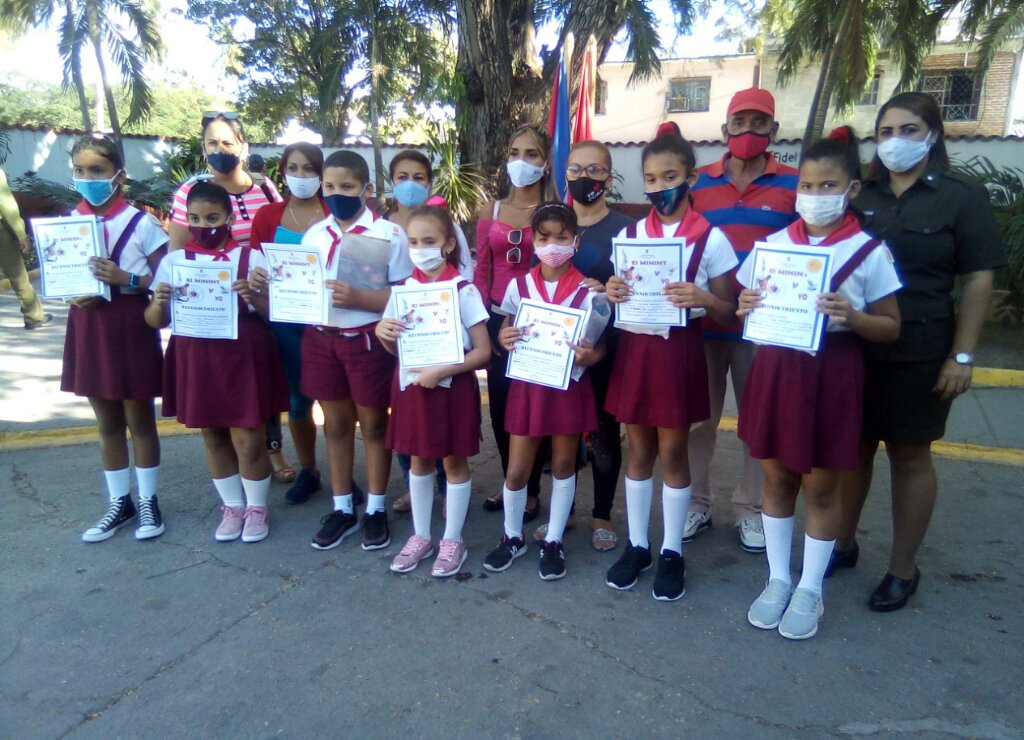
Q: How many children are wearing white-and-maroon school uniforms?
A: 7